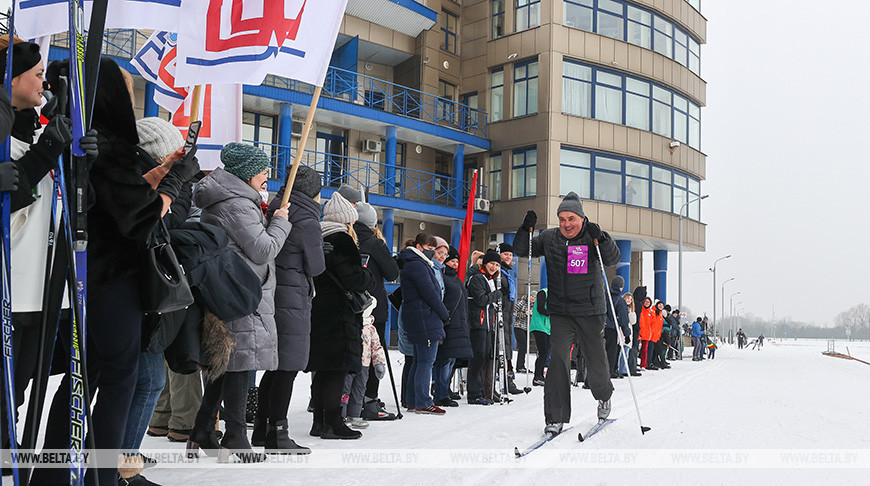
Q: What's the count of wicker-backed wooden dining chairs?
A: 0